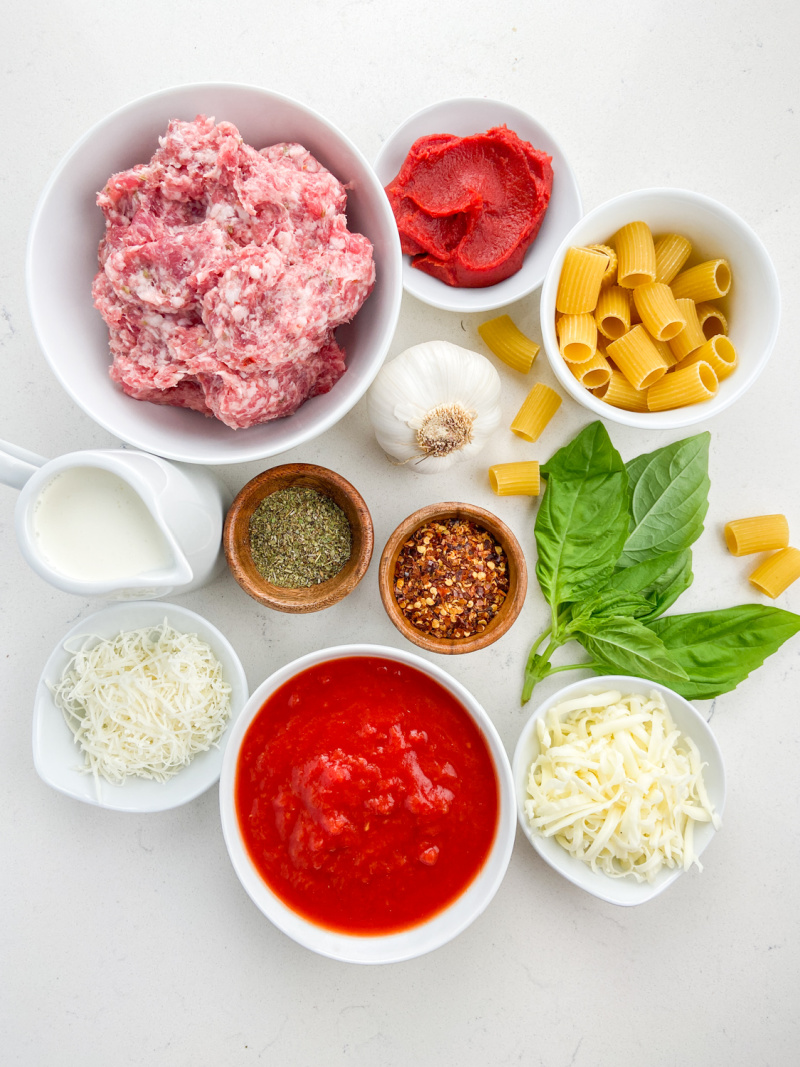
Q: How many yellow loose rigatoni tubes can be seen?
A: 5